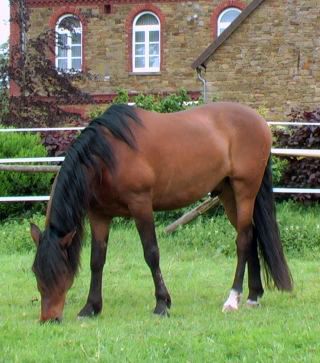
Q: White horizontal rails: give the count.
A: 3